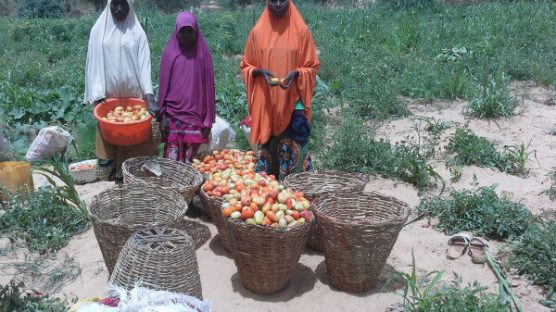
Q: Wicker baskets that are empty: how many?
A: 5